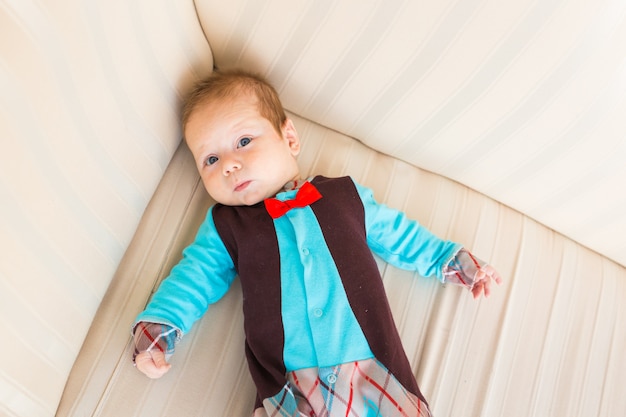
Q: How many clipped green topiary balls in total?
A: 0